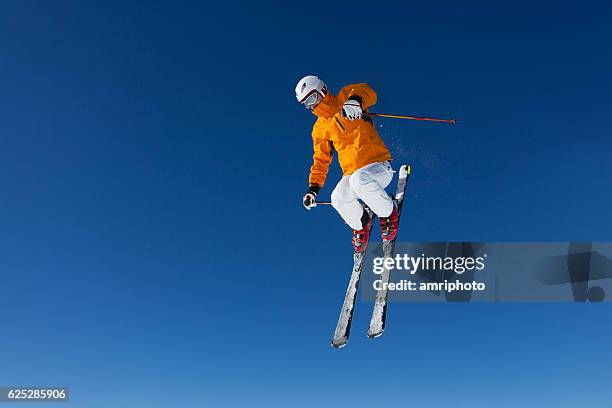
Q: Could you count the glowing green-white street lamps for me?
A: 0